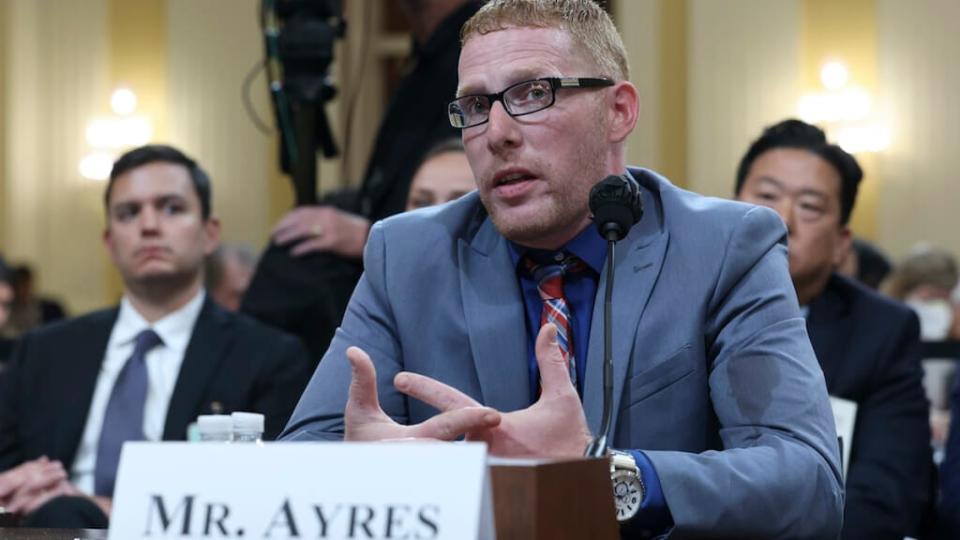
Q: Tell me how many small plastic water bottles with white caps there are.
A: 2